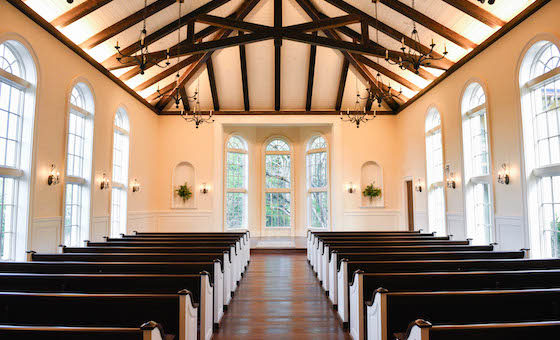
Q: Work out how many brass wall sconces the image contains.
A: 8